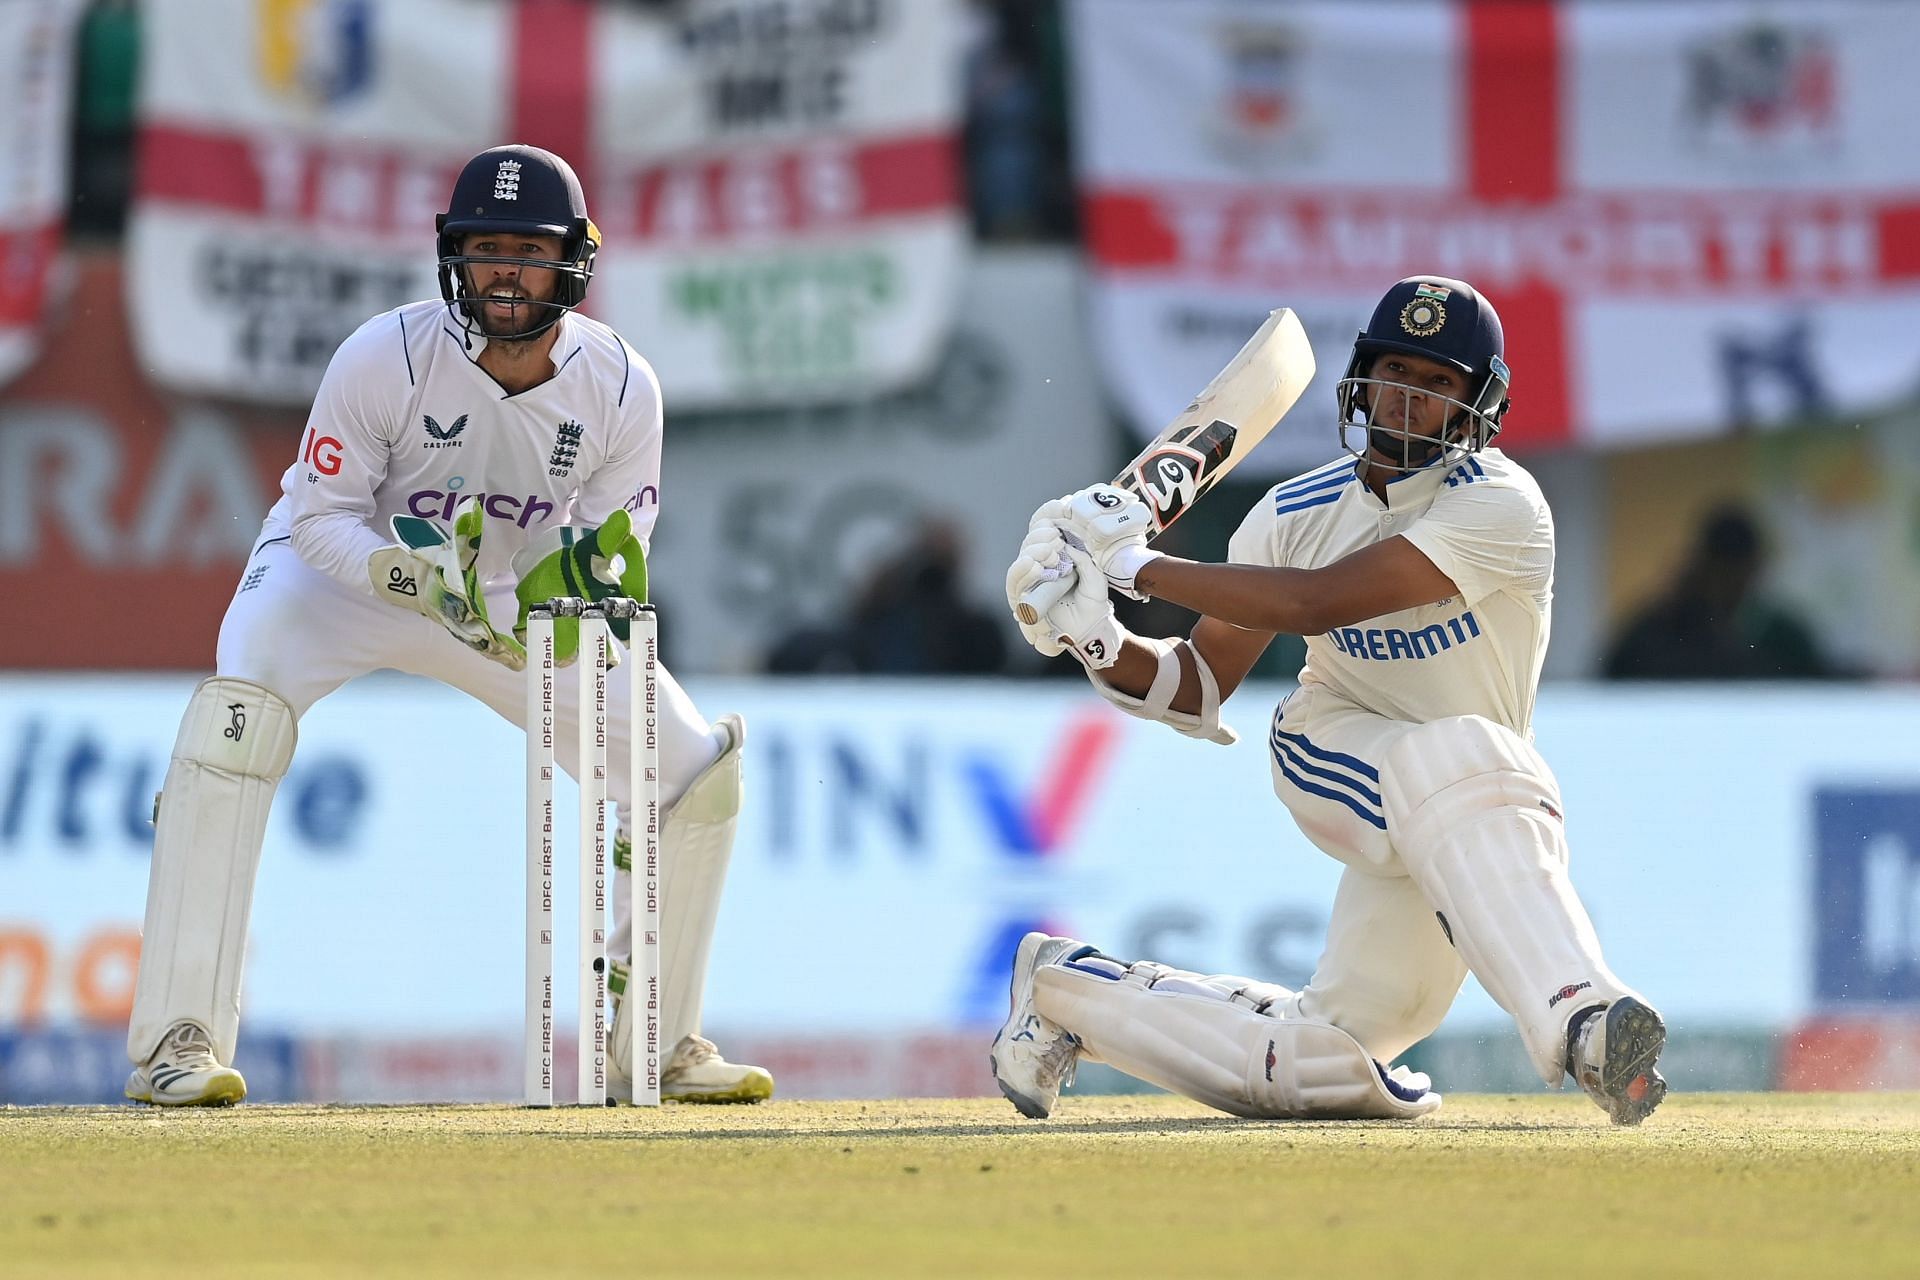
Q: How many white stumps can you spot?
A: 3